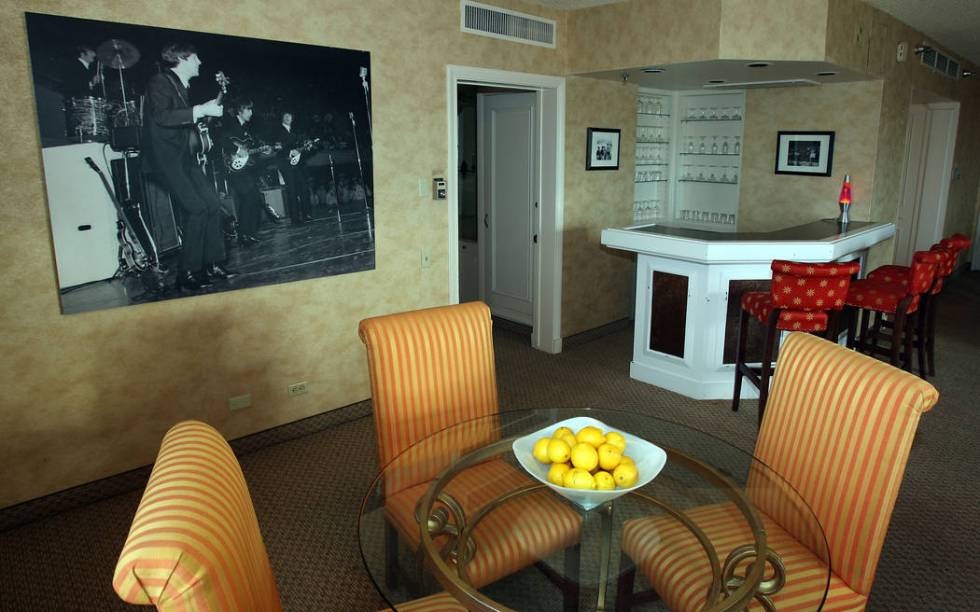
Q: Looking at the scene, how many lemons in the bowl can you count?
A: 12